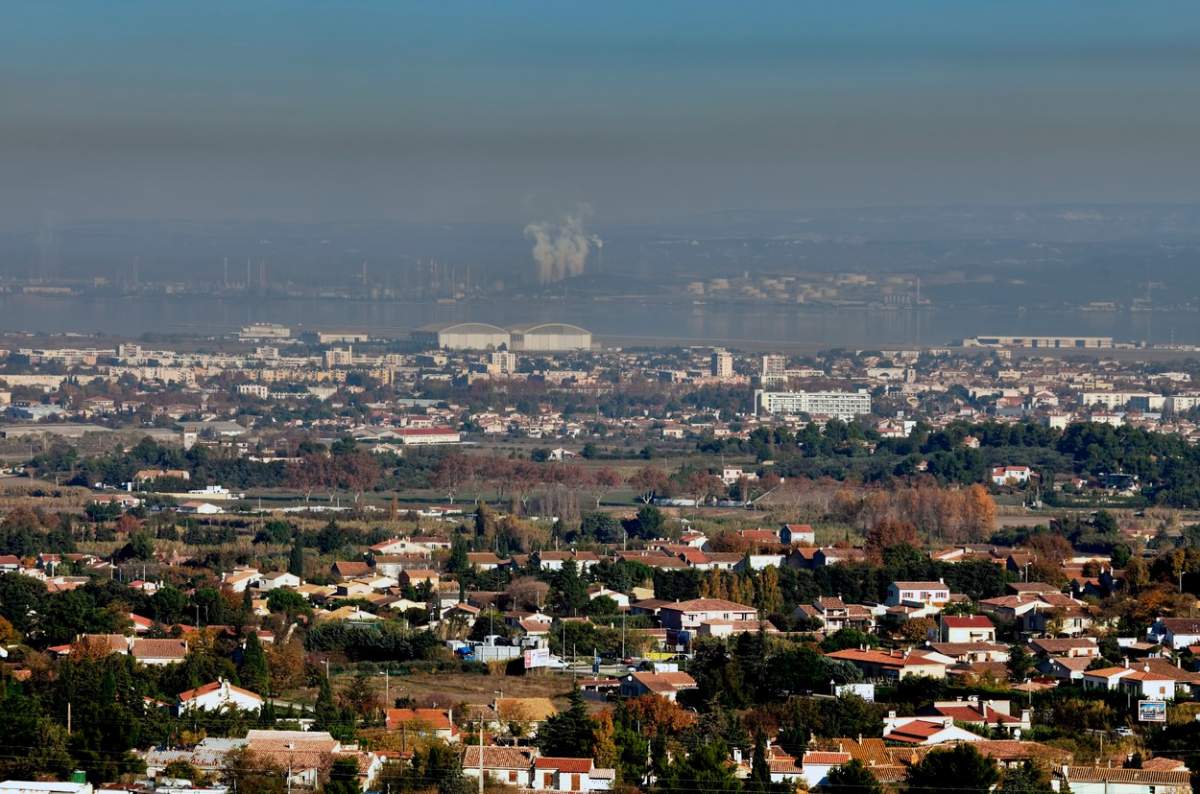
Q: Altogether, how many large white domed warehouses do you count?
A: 2